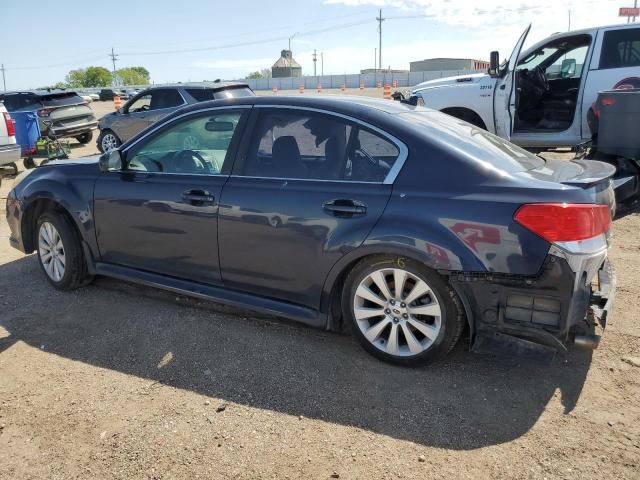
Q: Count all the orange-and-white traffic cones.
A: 9